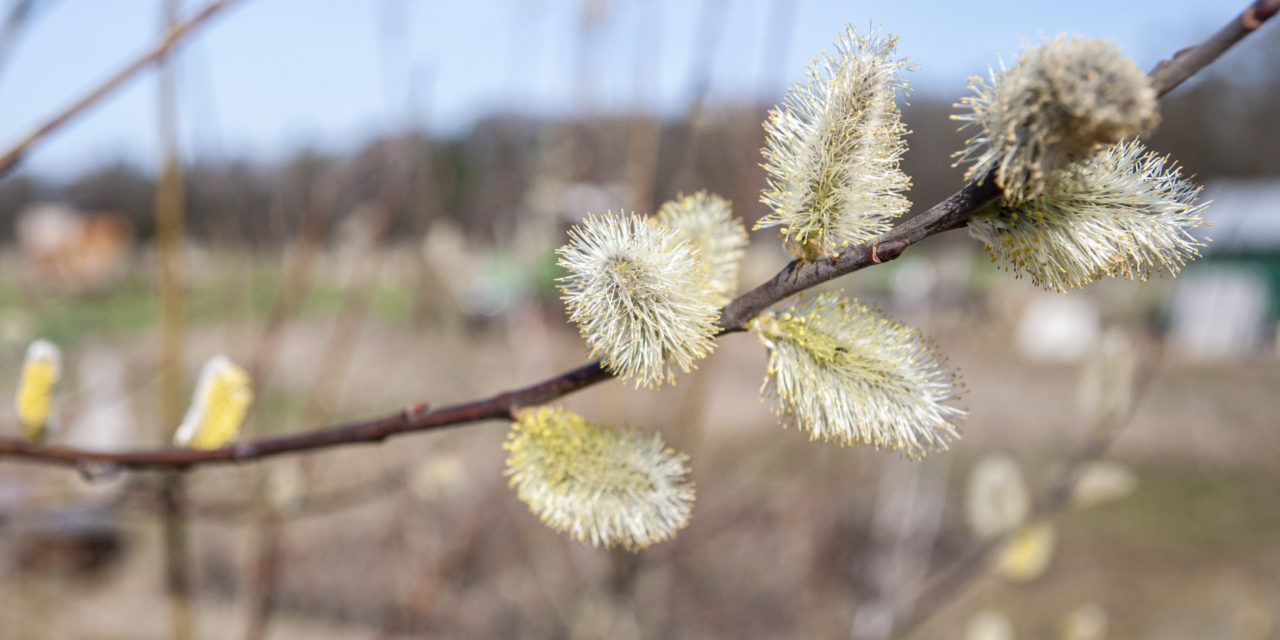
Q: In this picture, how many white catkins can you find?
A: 7